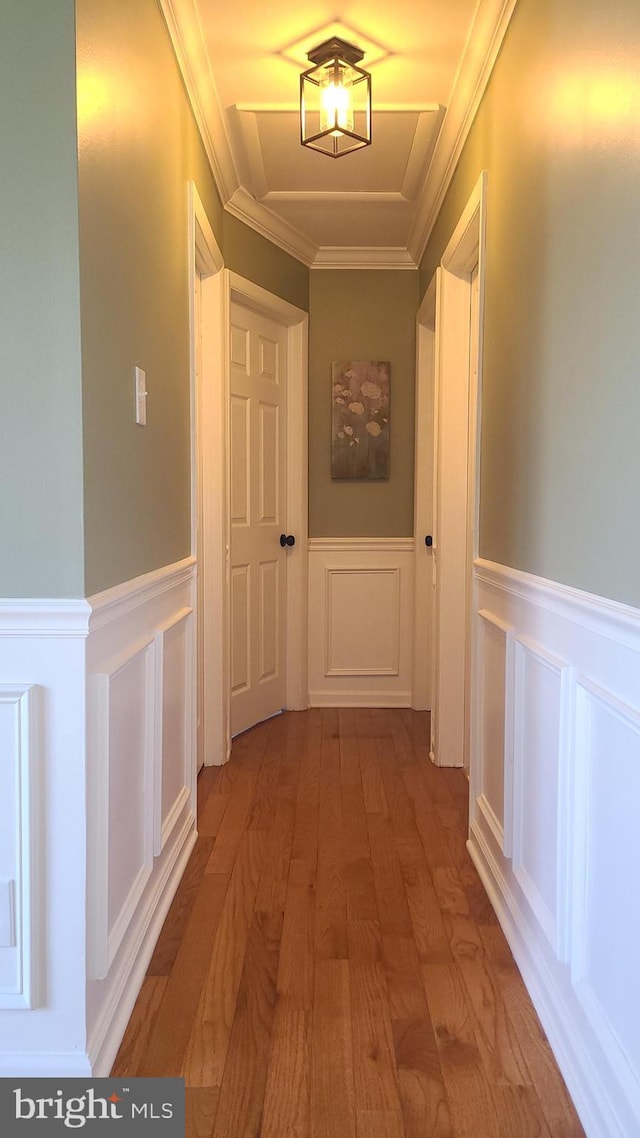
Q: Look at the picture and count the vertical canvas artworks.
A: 1